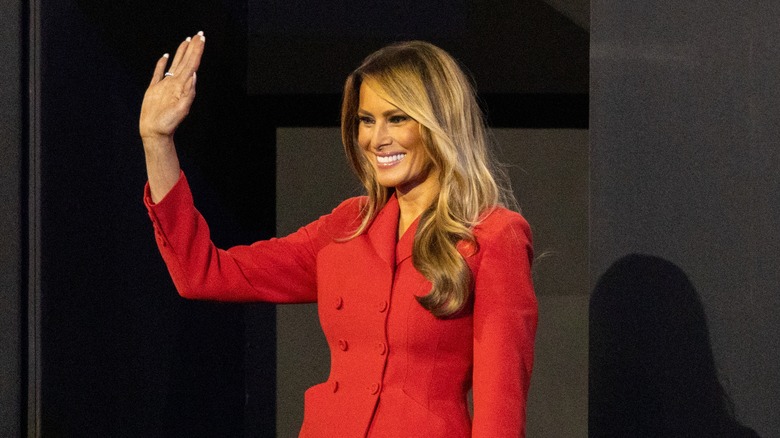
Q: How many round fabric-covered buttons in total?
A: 6